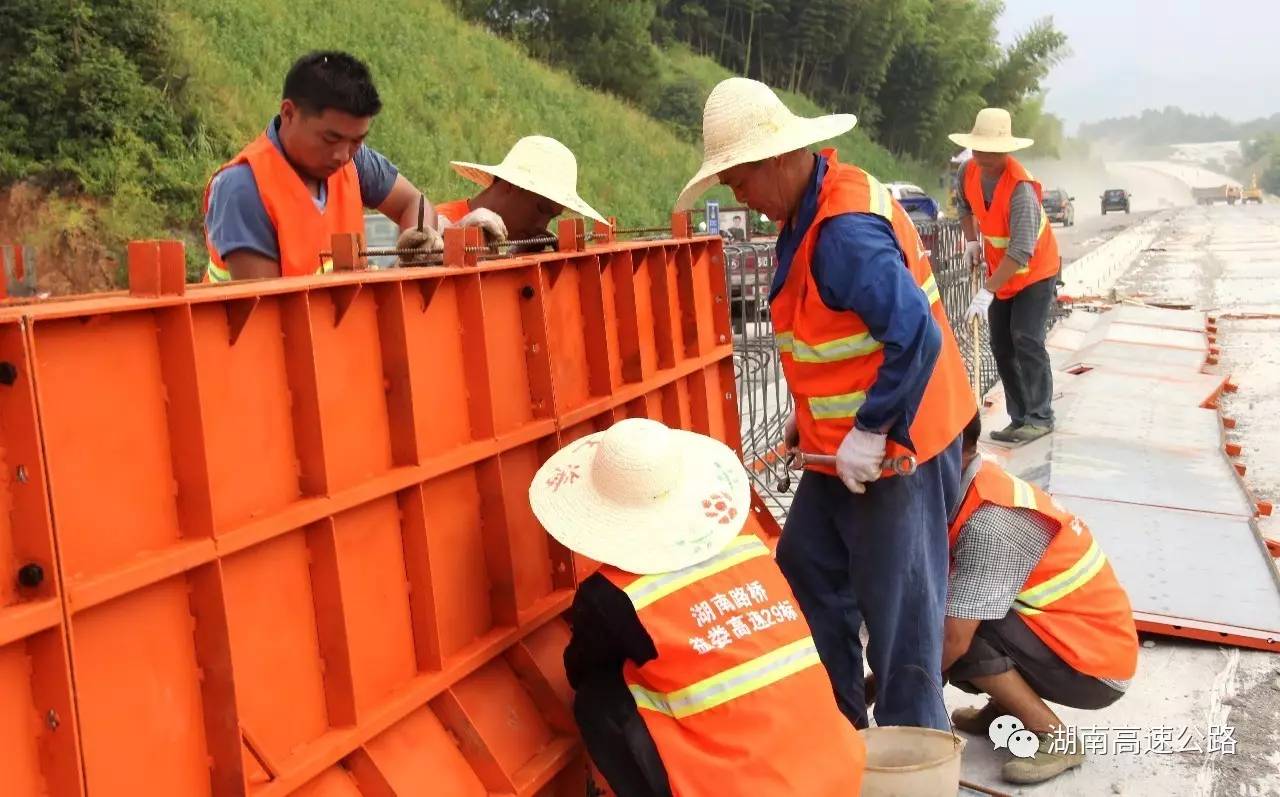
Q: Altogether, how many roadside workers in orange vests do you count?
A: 6